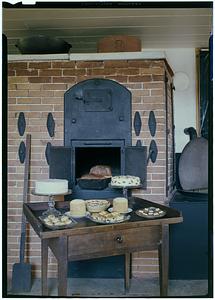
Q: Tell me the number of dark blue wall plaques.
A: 8